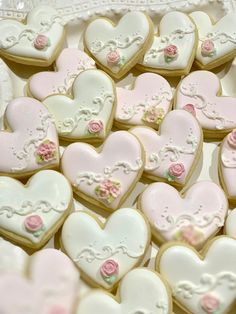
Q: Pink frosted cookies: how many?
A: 9